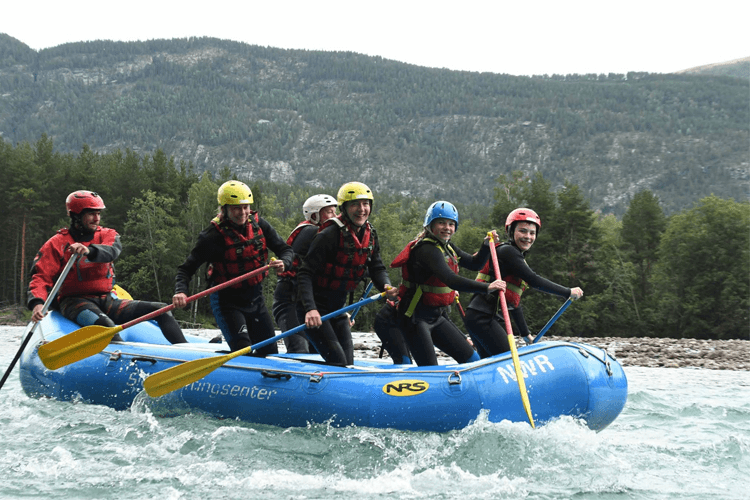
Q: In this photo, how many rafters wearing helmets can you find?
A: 6